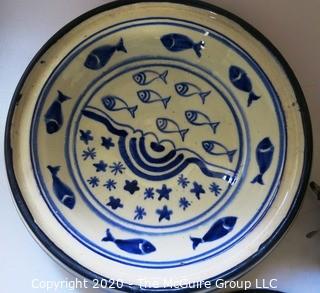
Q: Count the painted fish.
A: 15